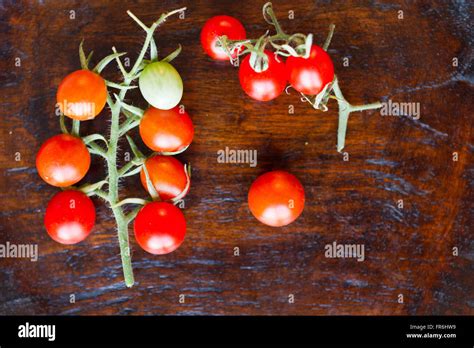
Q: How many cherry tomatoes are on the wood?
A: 11